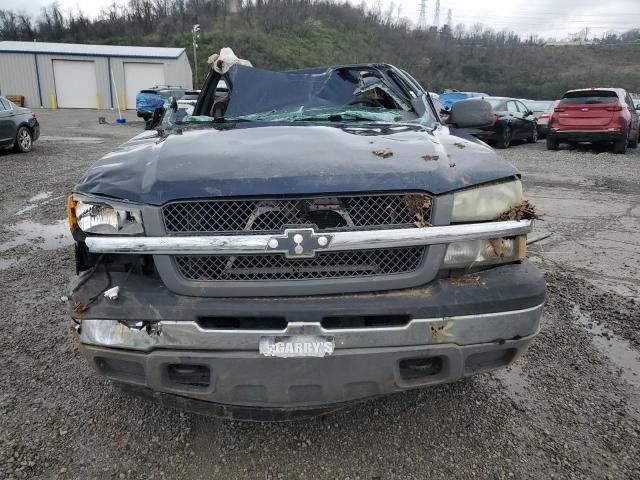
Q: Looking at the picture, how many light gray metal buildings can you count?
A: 1